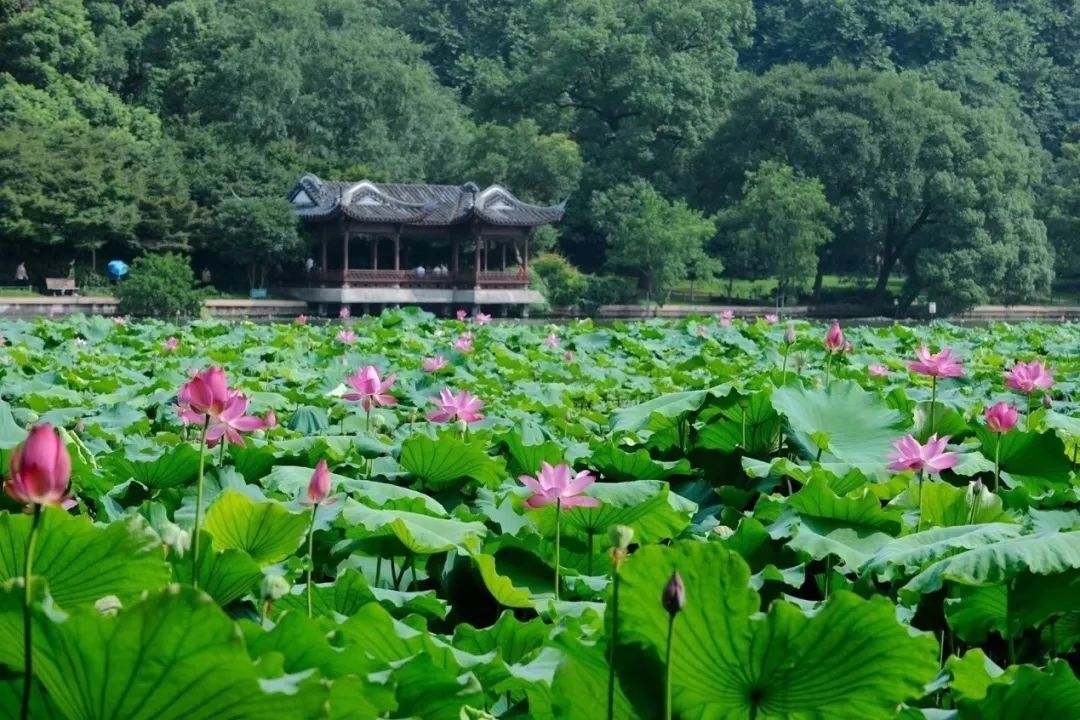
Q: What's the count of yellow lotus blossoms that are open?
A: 0